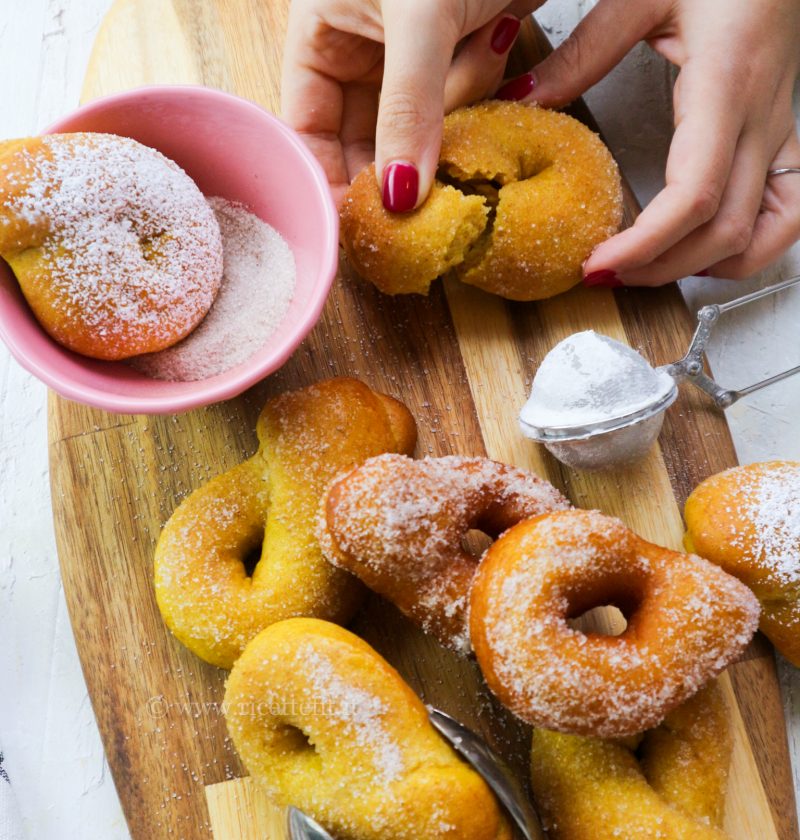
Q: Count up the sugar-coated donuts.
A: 8